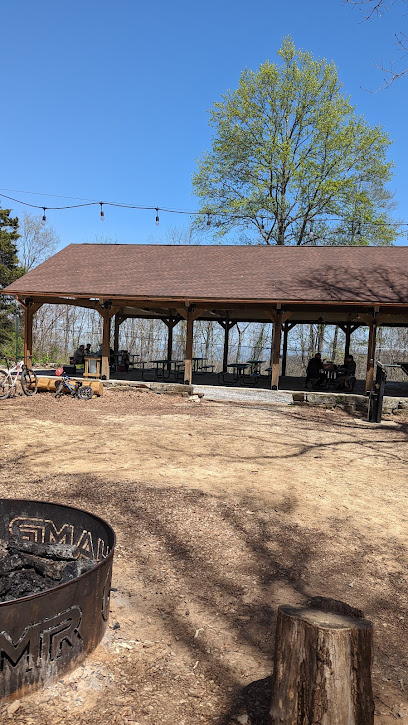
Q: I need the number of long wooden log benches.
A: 1